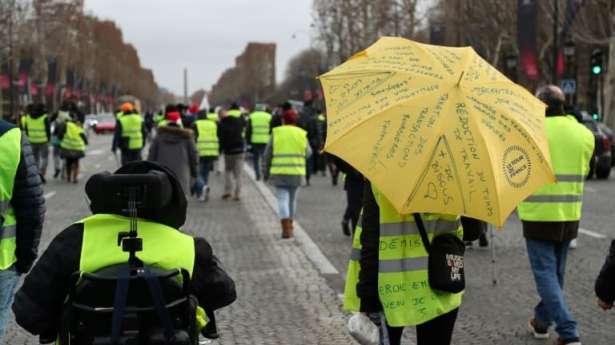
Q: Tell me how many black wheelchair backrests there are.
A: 1